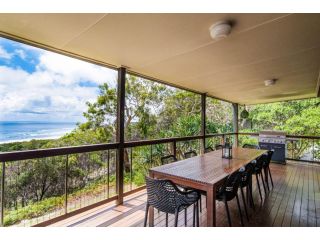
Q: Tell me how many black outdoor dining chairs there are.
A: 10